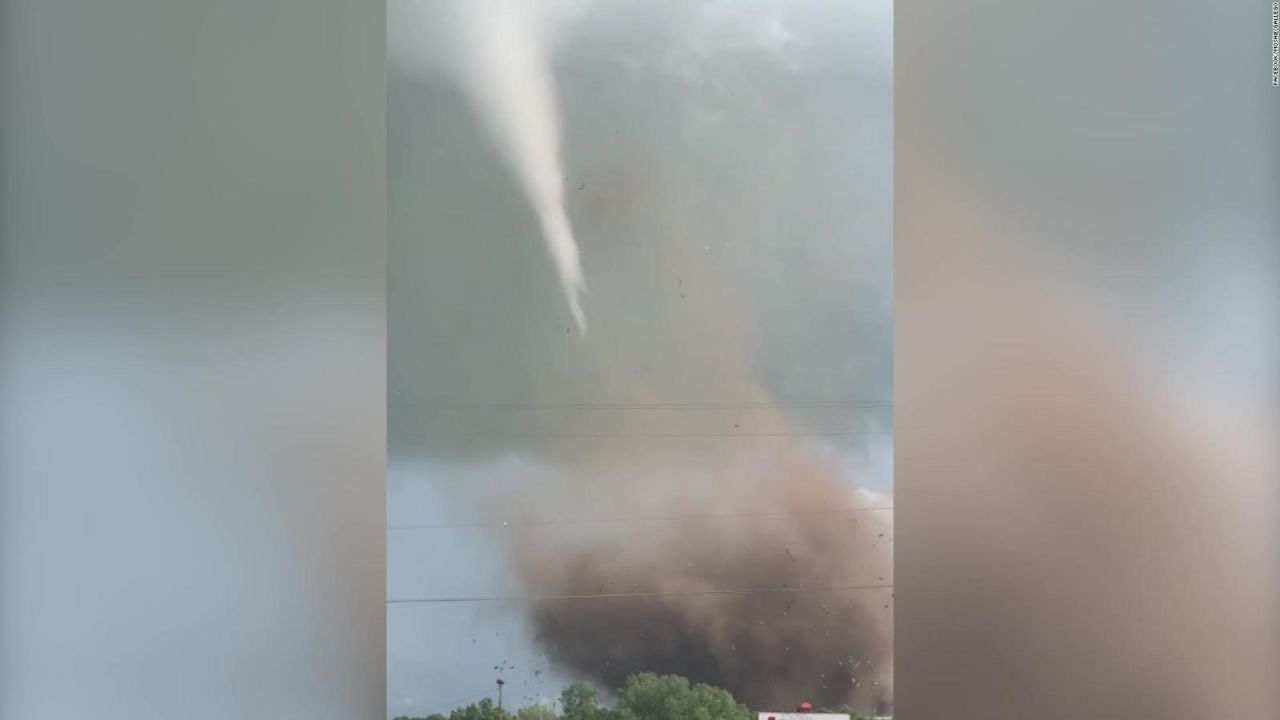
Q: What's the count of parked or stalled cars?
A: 0